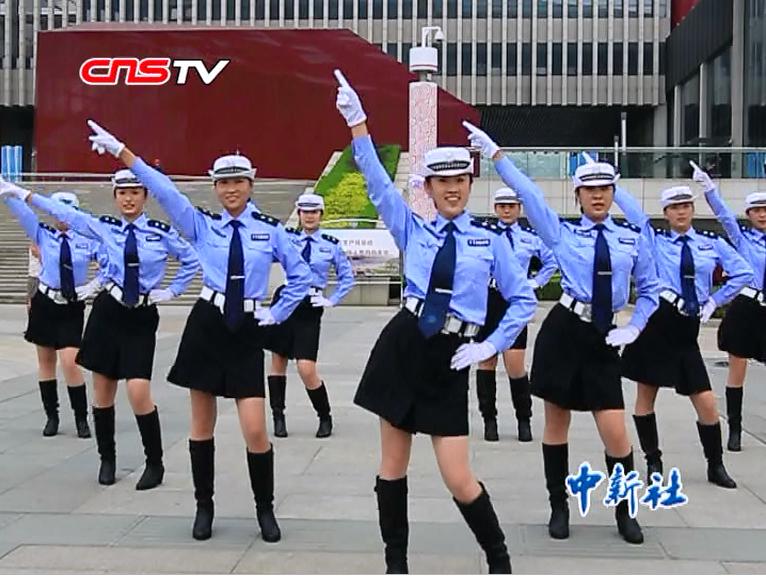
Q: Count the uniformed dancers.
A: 9